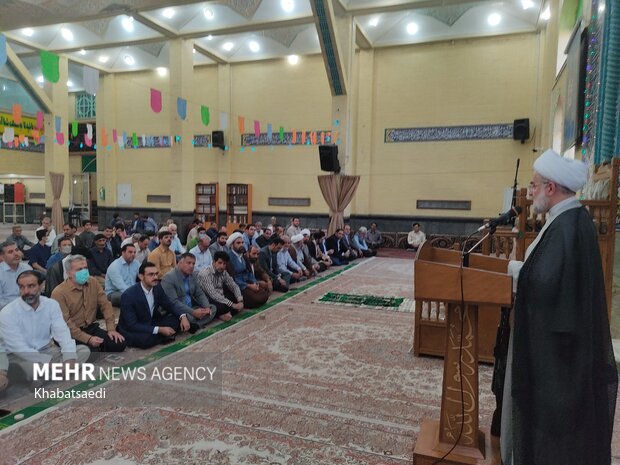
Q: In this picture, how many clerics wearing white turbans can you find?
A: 4